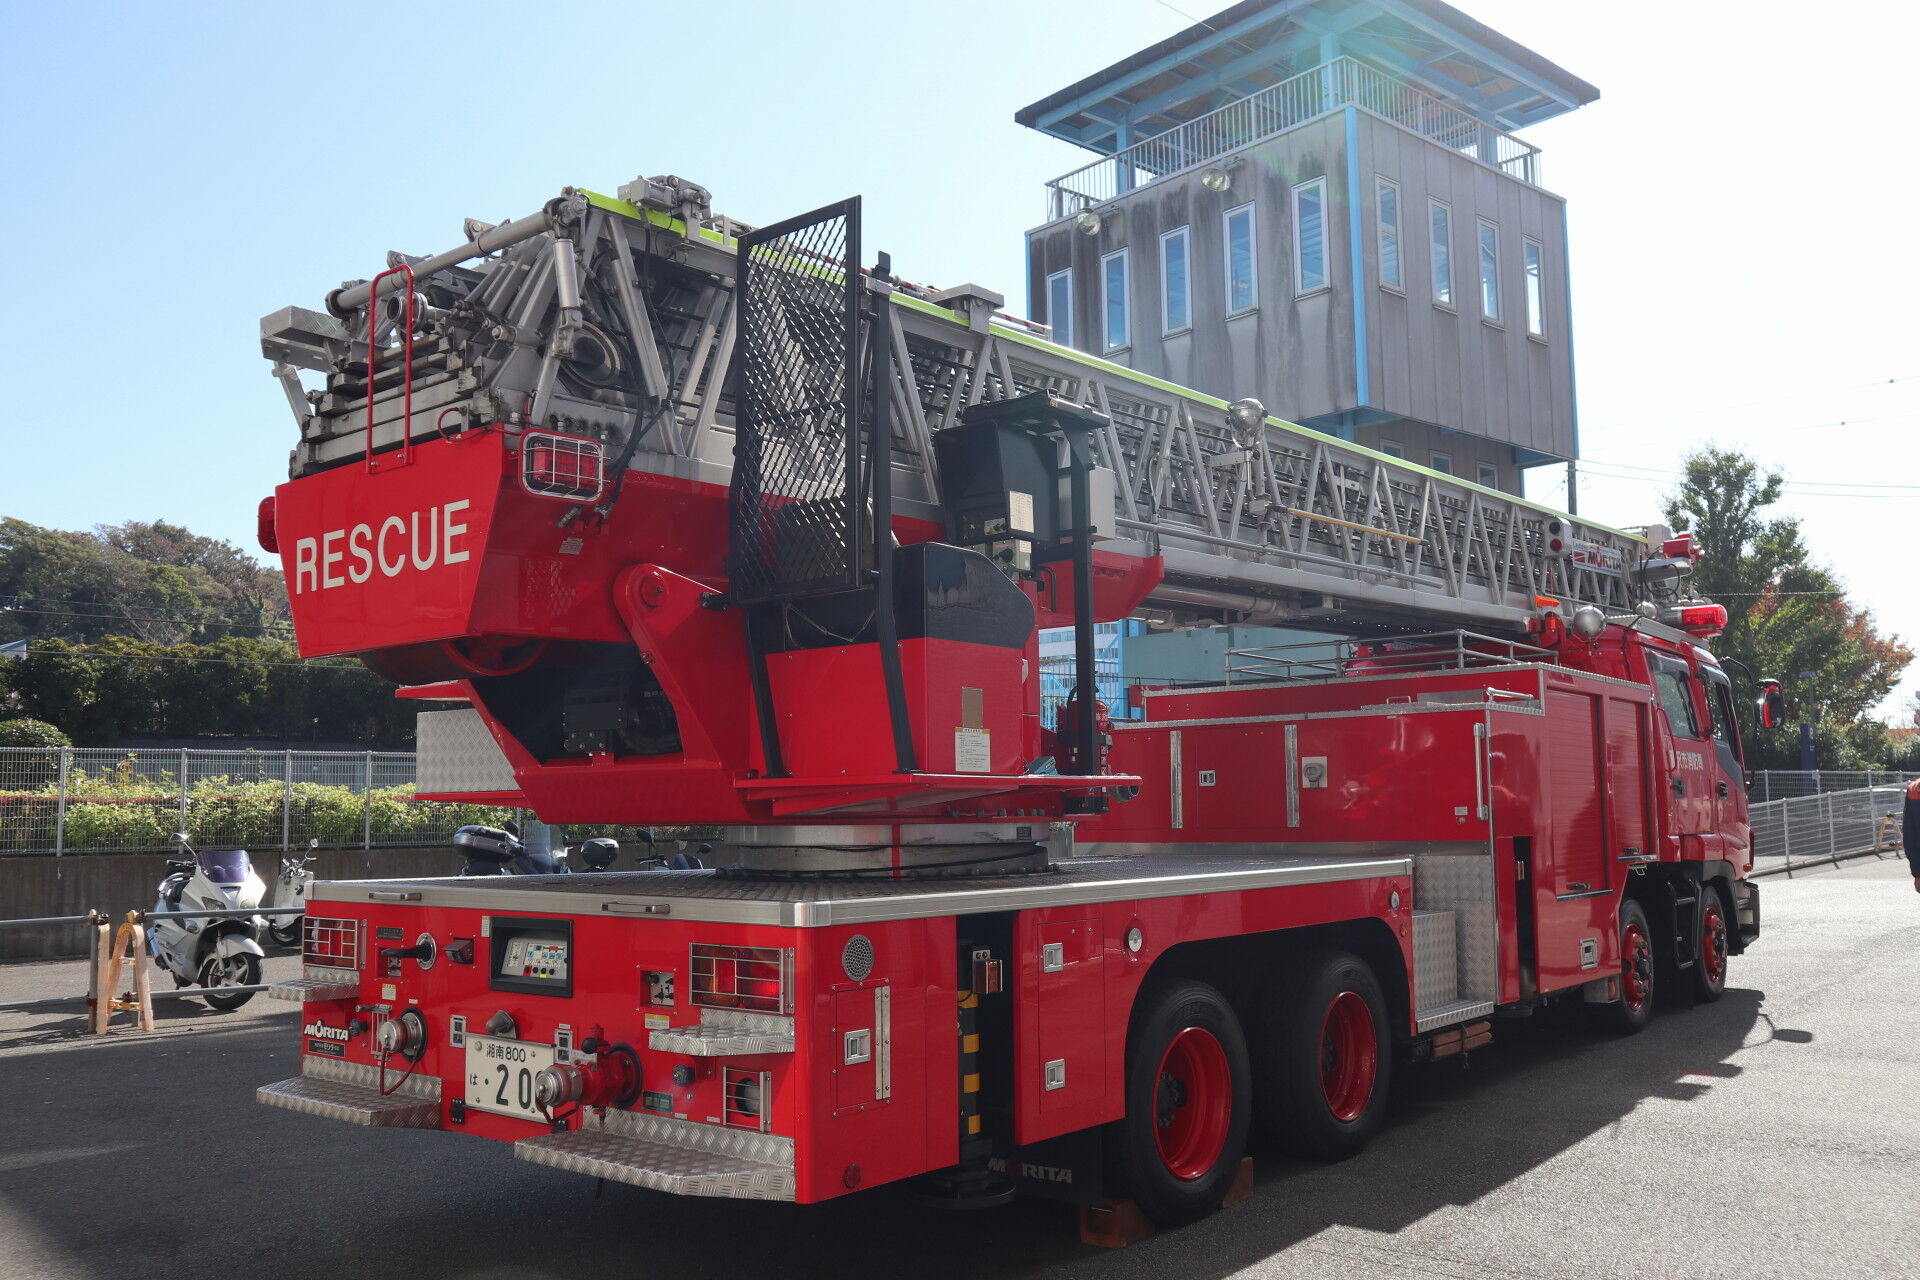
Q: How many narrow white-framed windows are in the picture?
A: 12